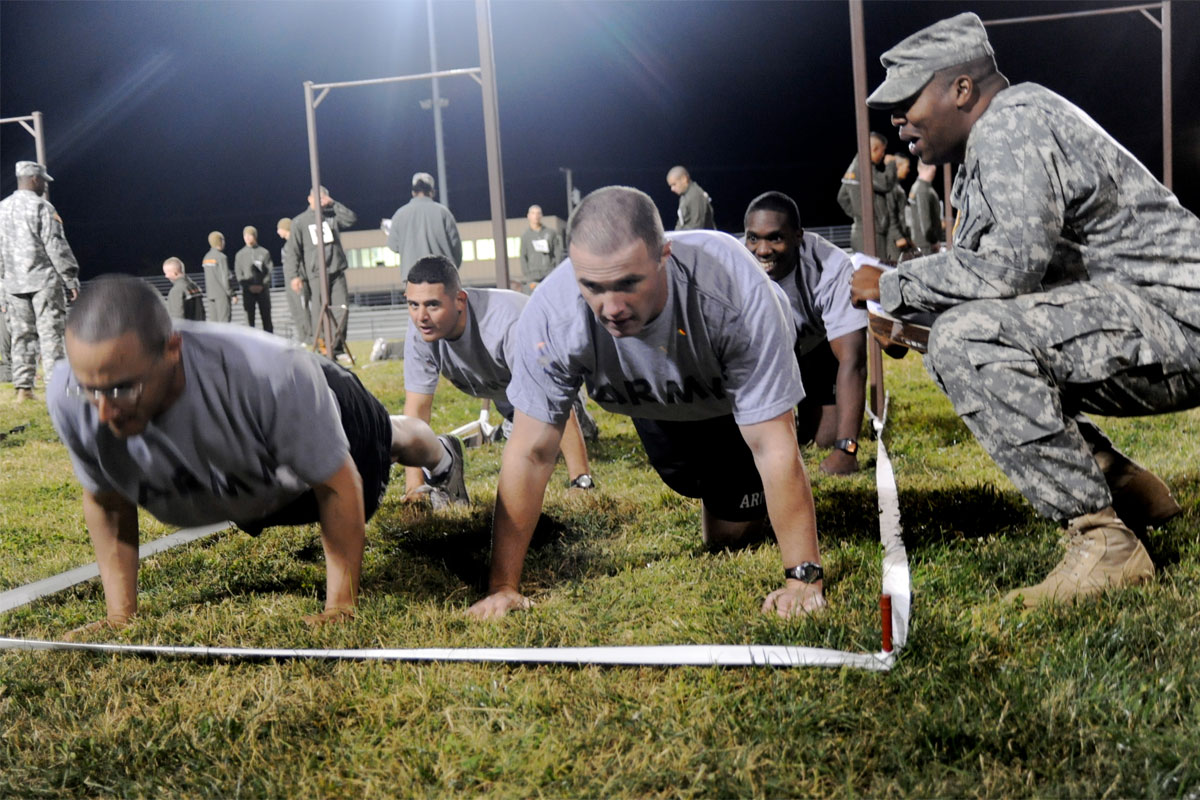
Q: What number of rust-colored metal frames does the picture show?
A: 3